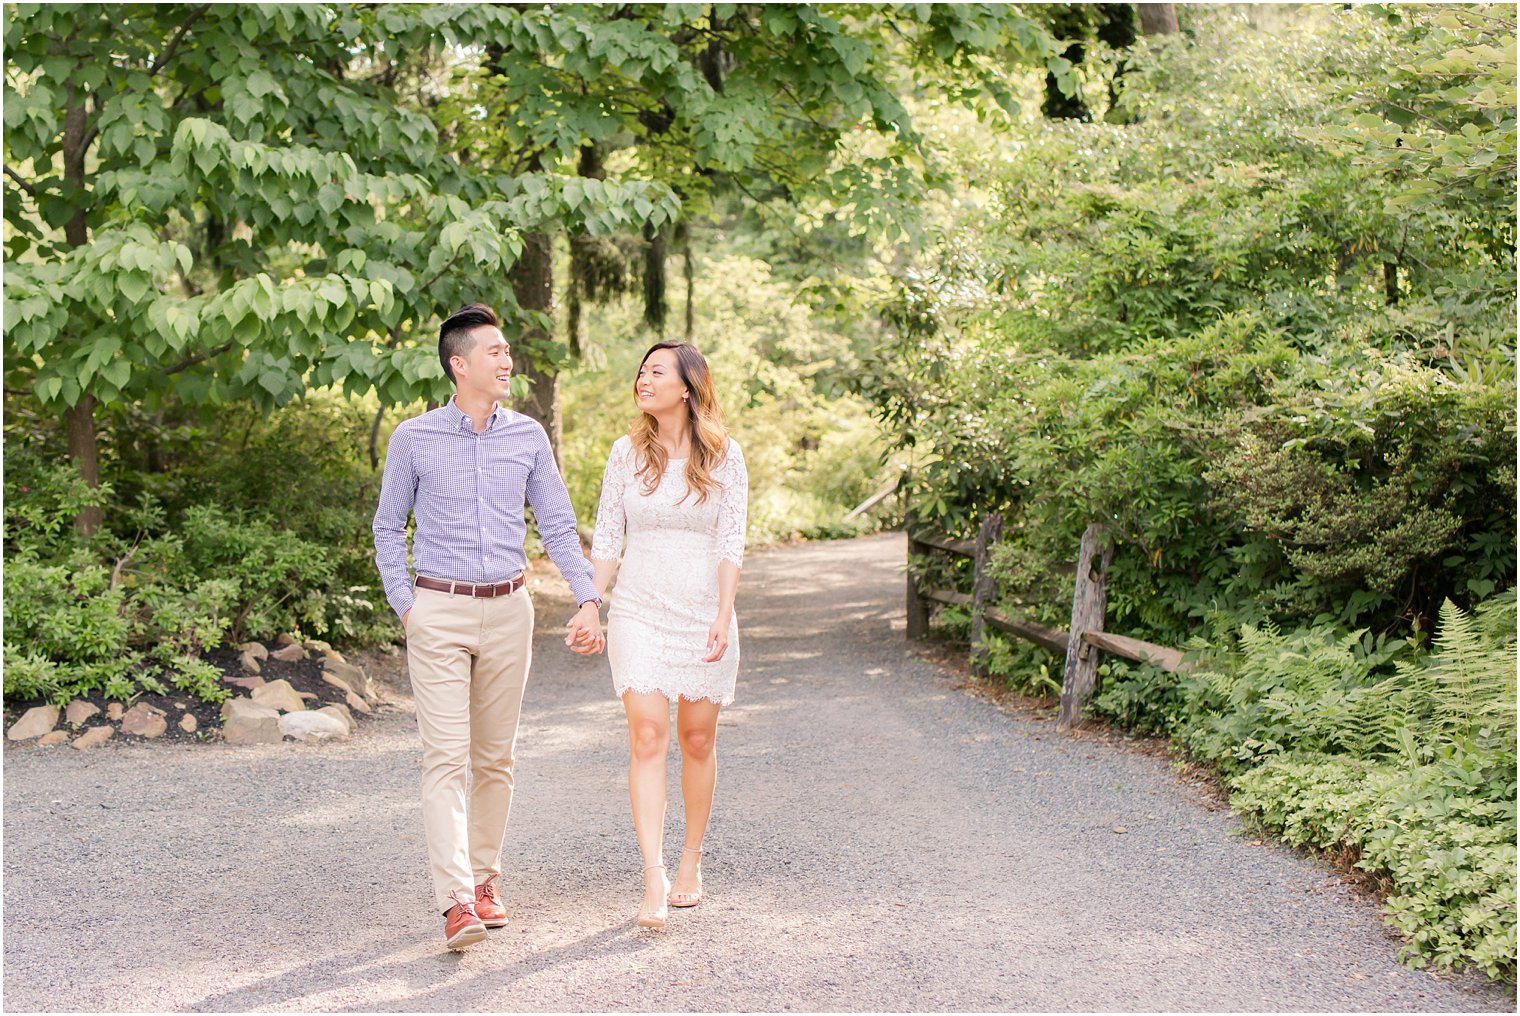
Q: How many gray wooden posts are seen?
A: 3